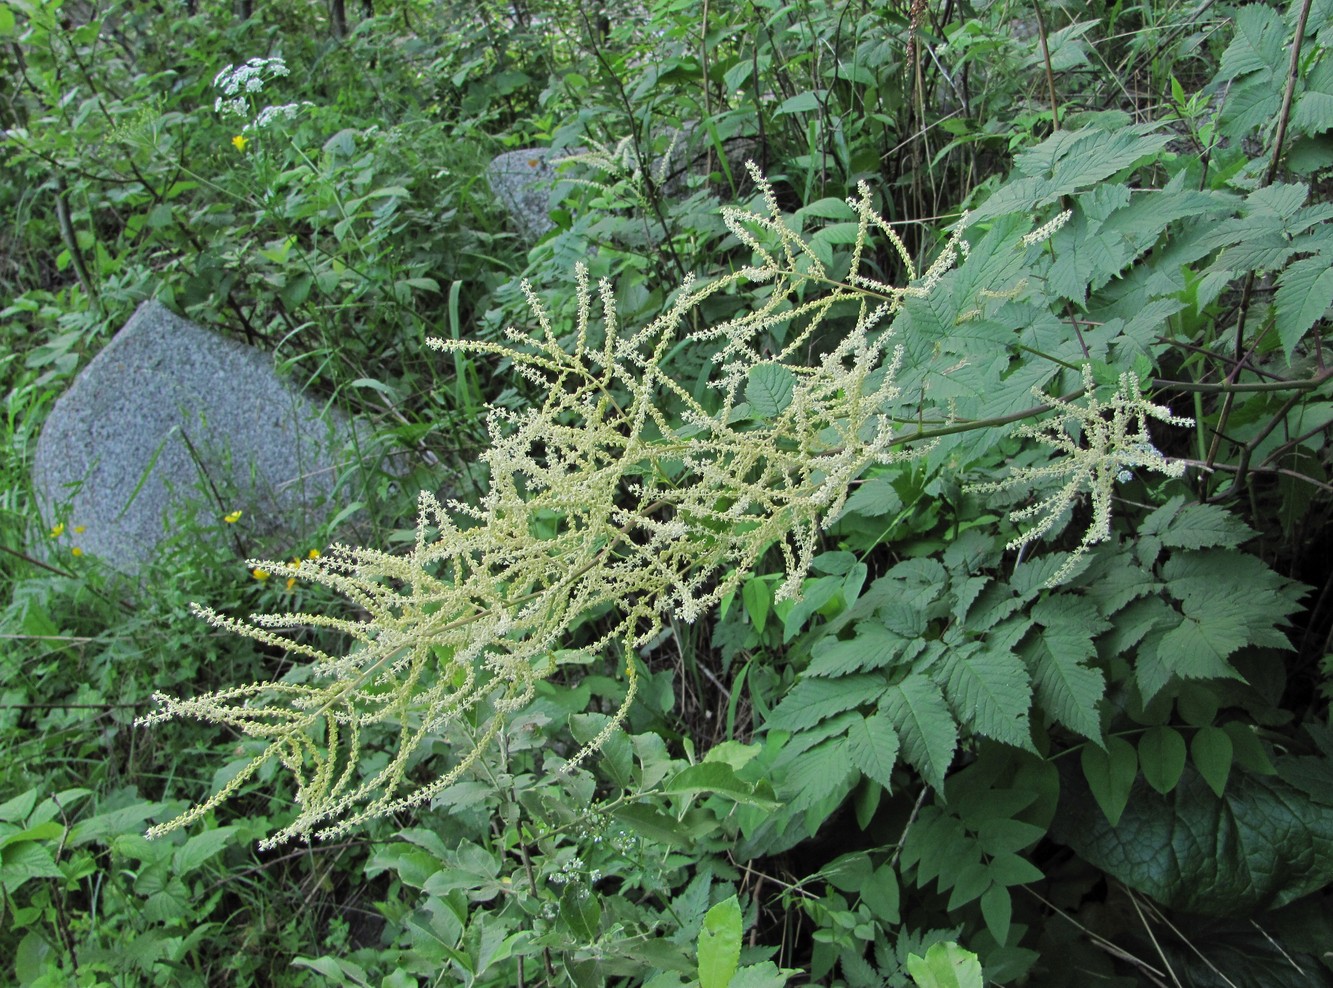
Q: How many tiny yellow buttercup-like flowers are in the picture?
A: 9